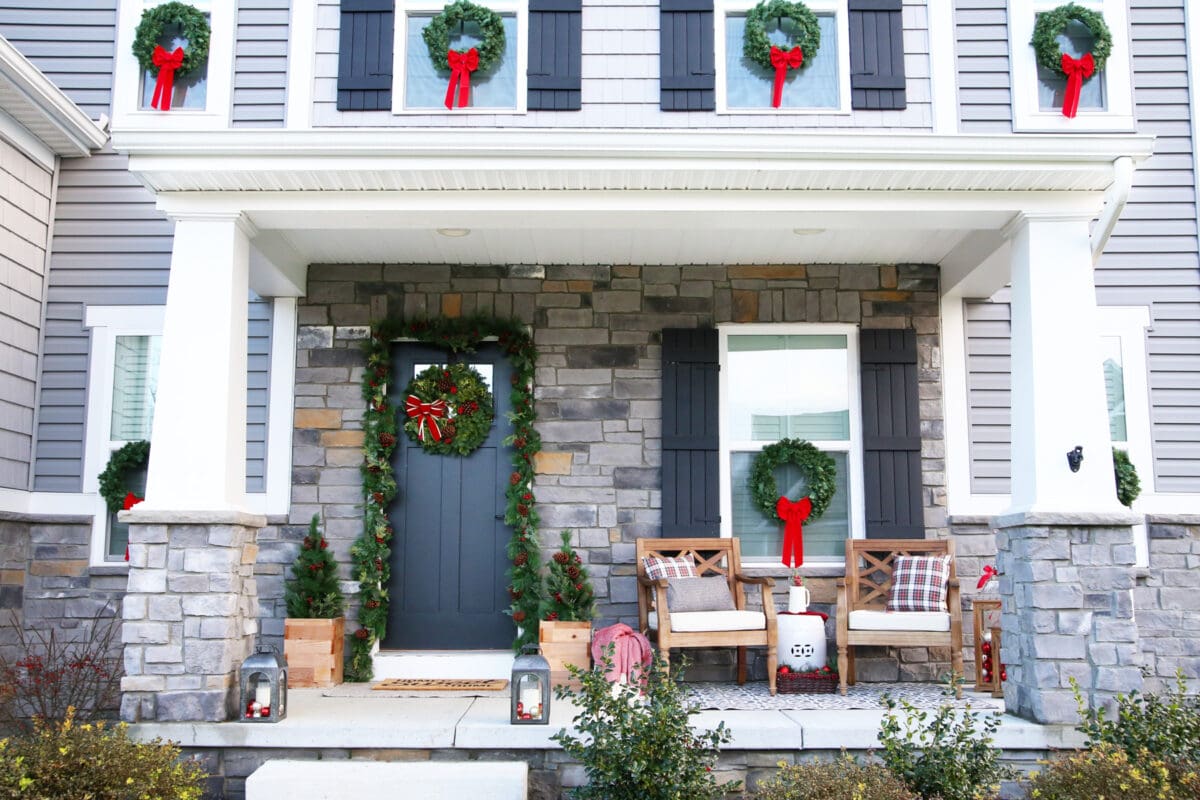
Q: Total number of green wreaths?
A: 8